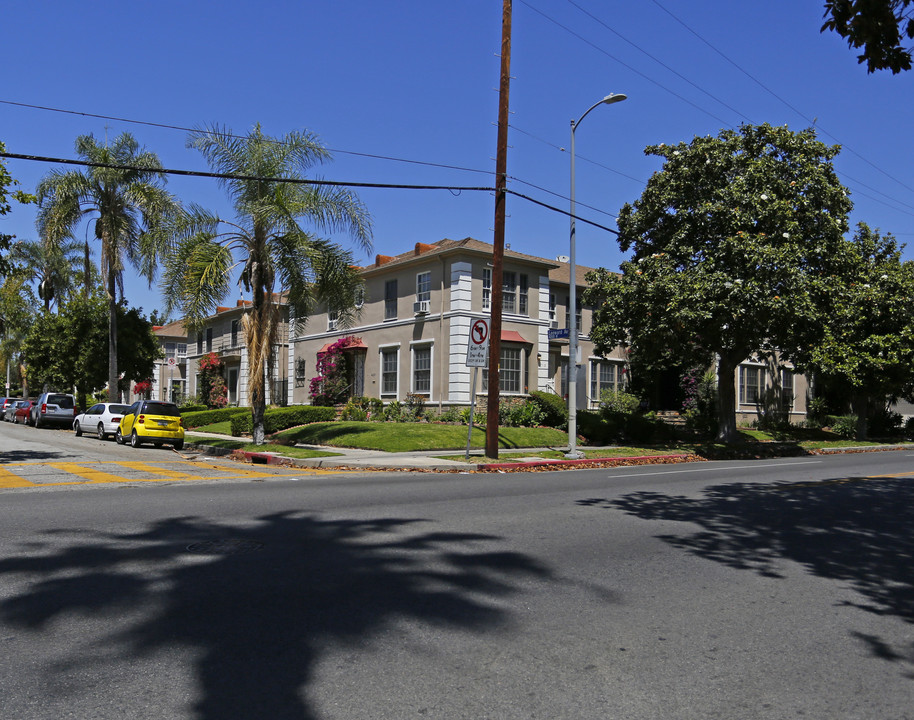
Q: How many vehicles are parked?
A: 6